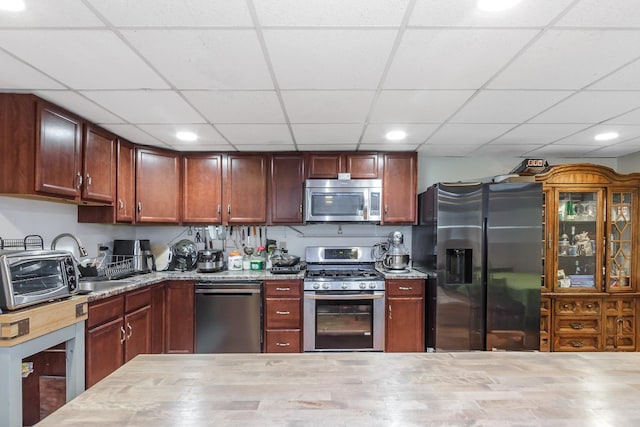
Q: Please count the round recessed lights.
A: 5